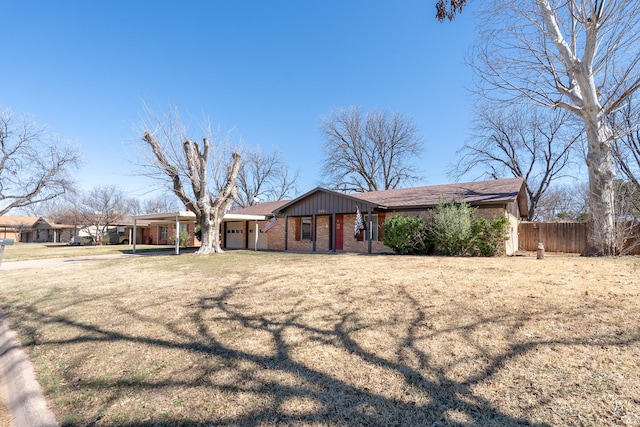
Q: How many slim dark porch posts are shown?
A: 4